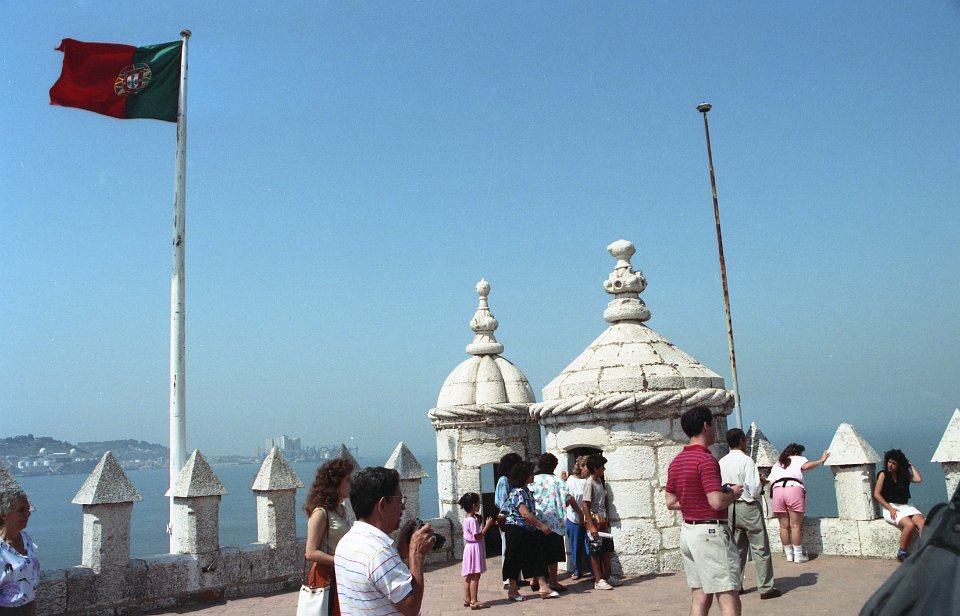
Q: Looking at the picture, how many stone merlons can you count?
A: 9